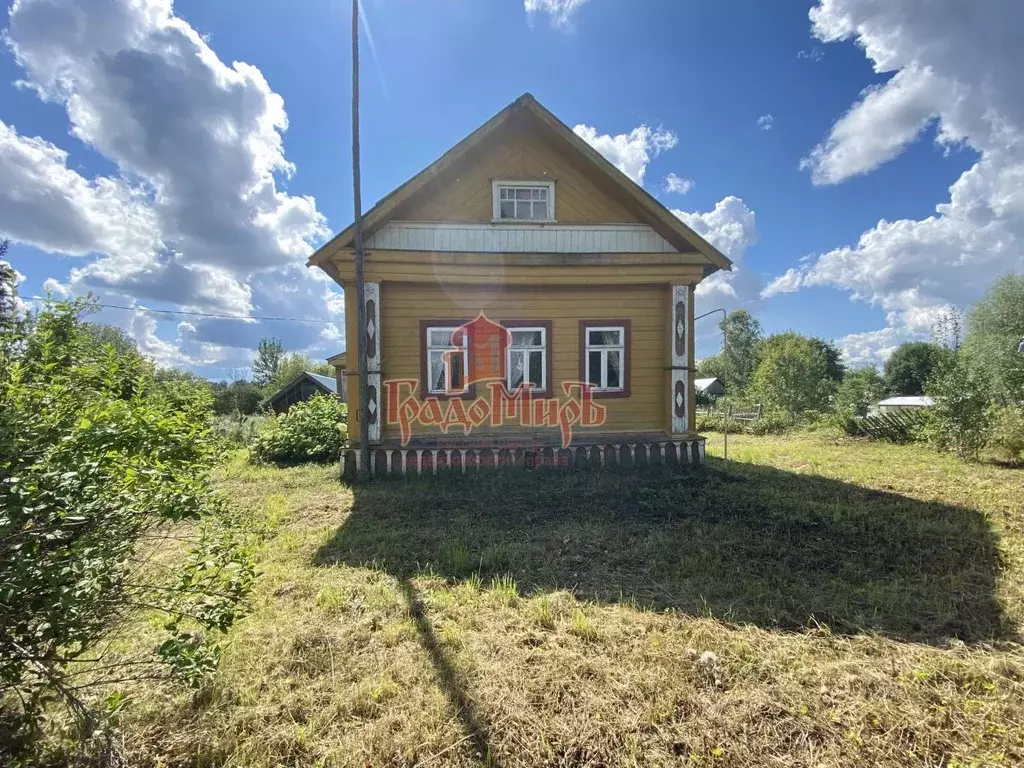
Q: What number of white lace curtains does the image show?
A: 3